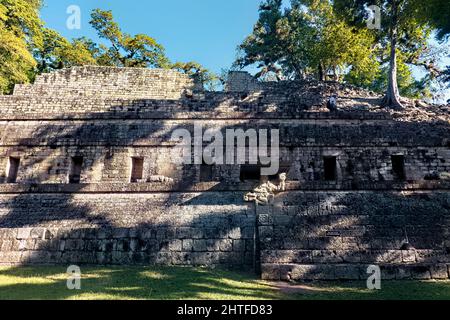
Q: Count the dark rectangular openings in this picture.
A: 7